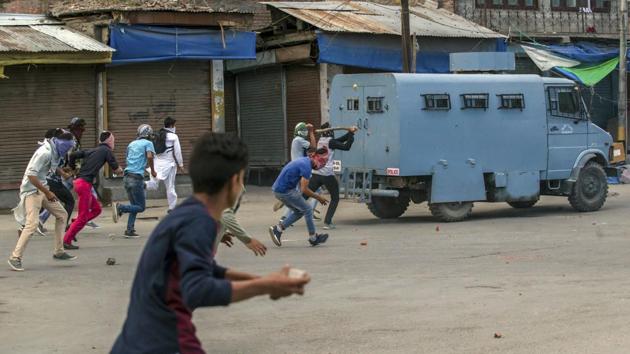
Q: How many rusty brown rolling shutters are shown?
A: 3